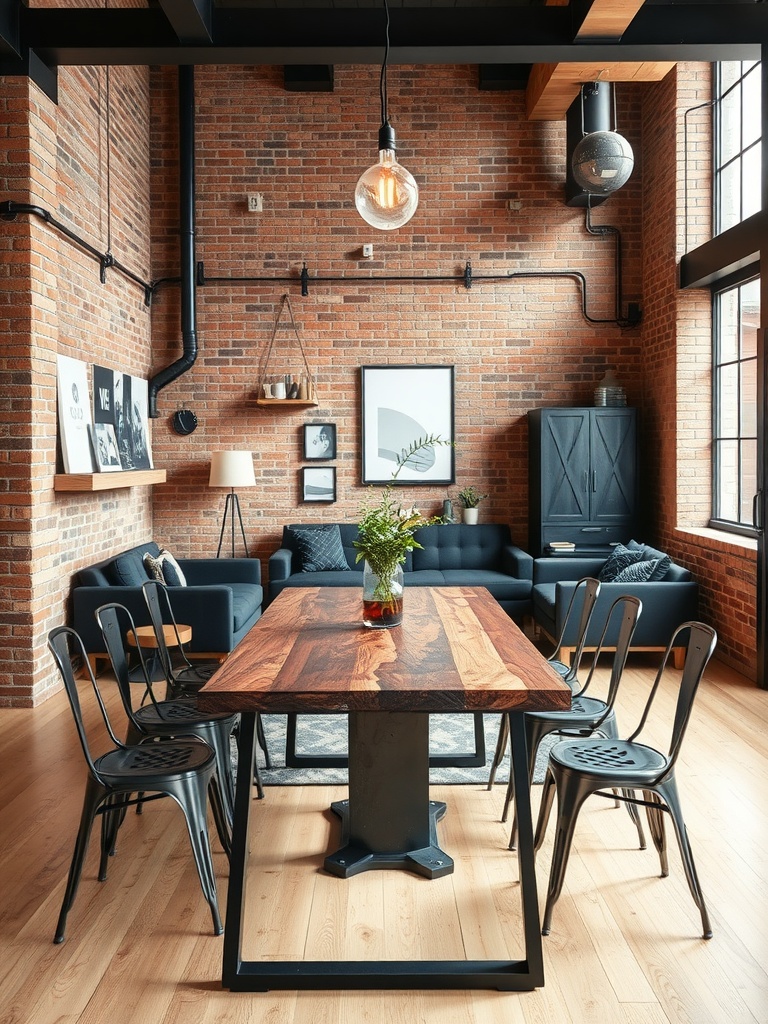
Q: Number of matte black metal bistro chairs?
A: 6